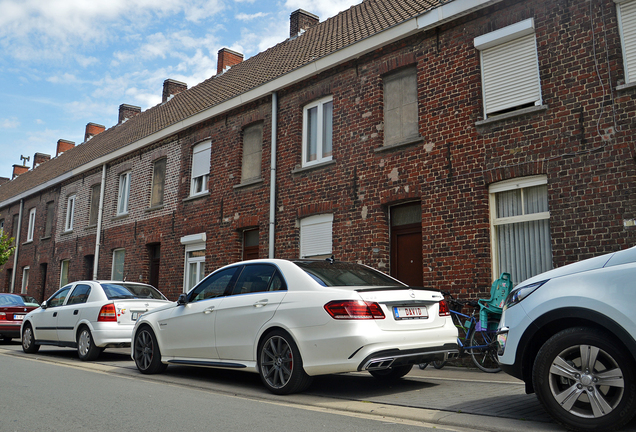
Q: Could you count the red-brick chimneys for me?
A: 4